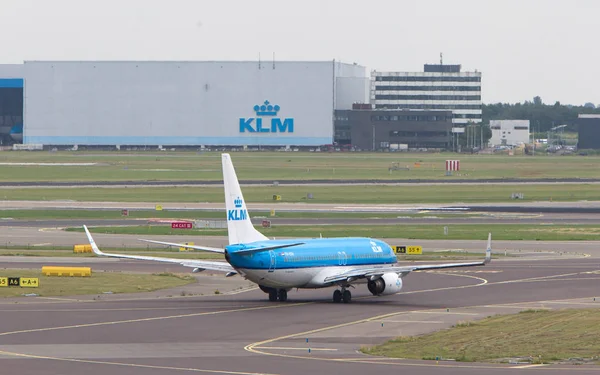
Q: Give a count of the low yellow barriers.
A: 2